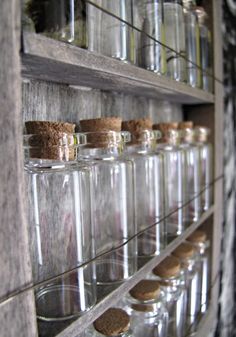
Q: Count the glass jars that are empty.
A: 11